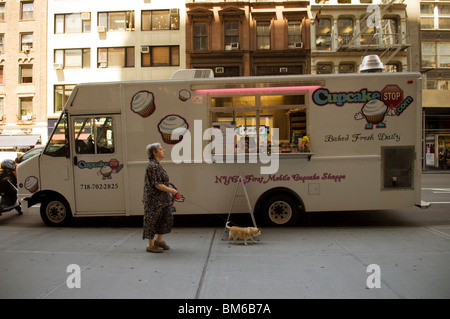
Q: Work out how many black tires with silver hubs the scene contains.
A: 2